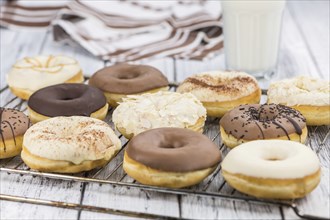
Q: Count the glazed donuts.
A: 11